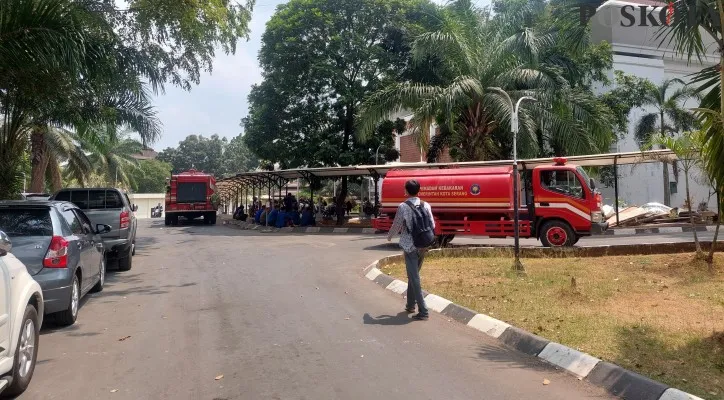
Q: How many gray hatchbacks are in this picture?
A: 1